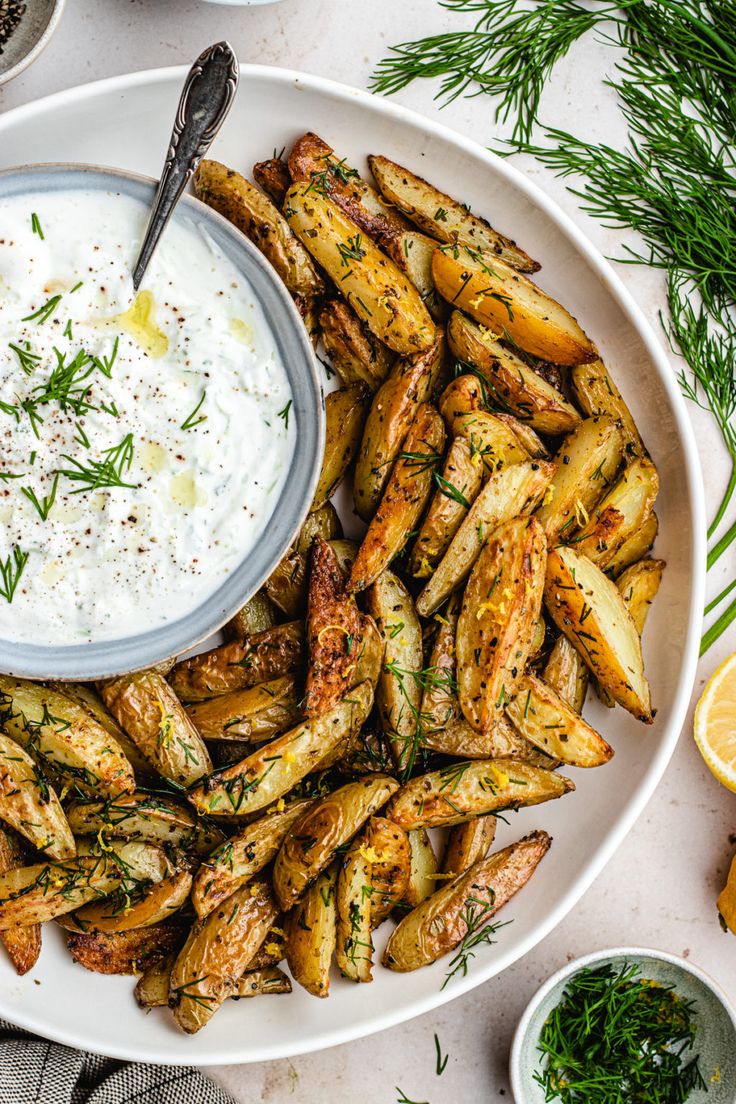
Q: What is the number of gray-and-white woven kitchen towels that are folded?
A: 1